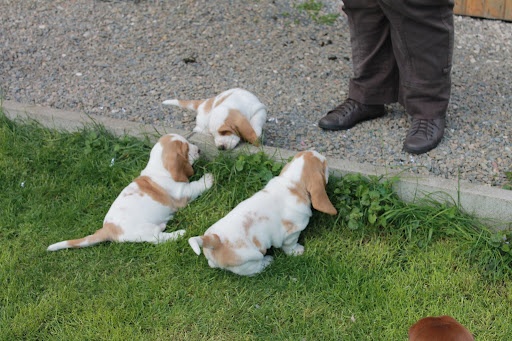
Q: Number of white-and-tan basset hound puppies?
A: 3